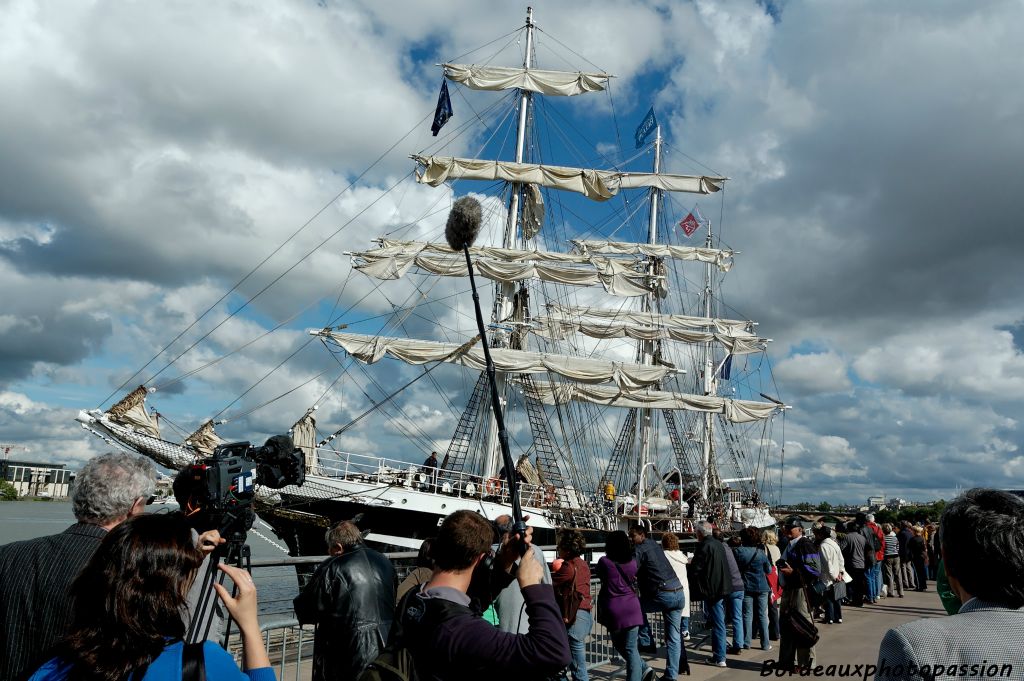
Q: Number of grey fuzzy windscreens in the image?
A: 1